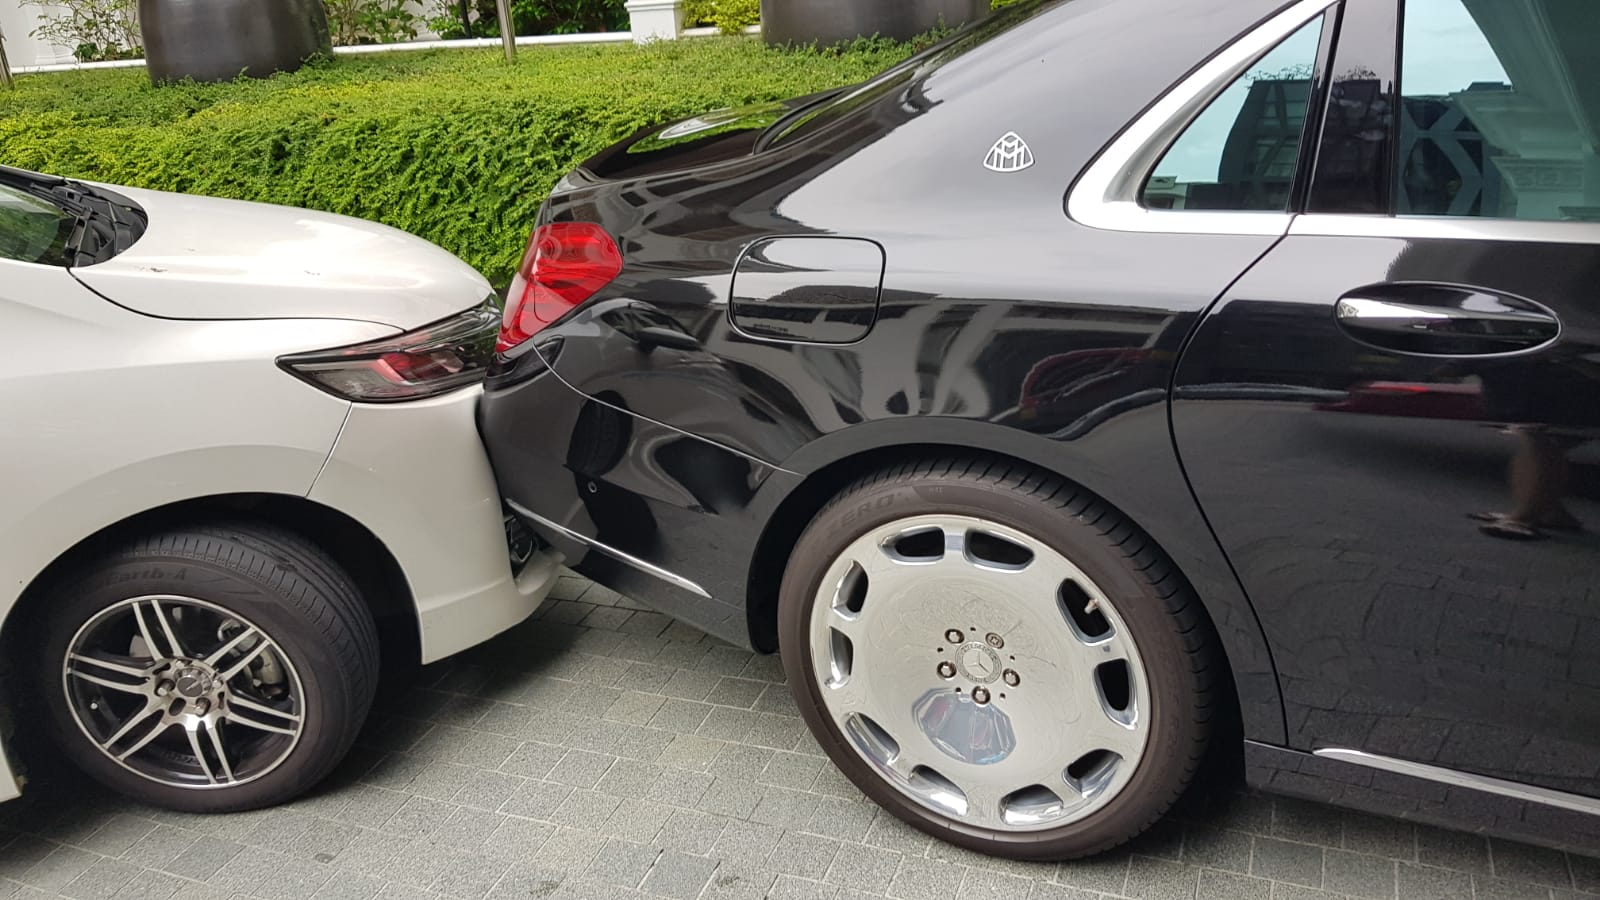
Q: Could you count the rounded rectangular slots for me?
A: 10